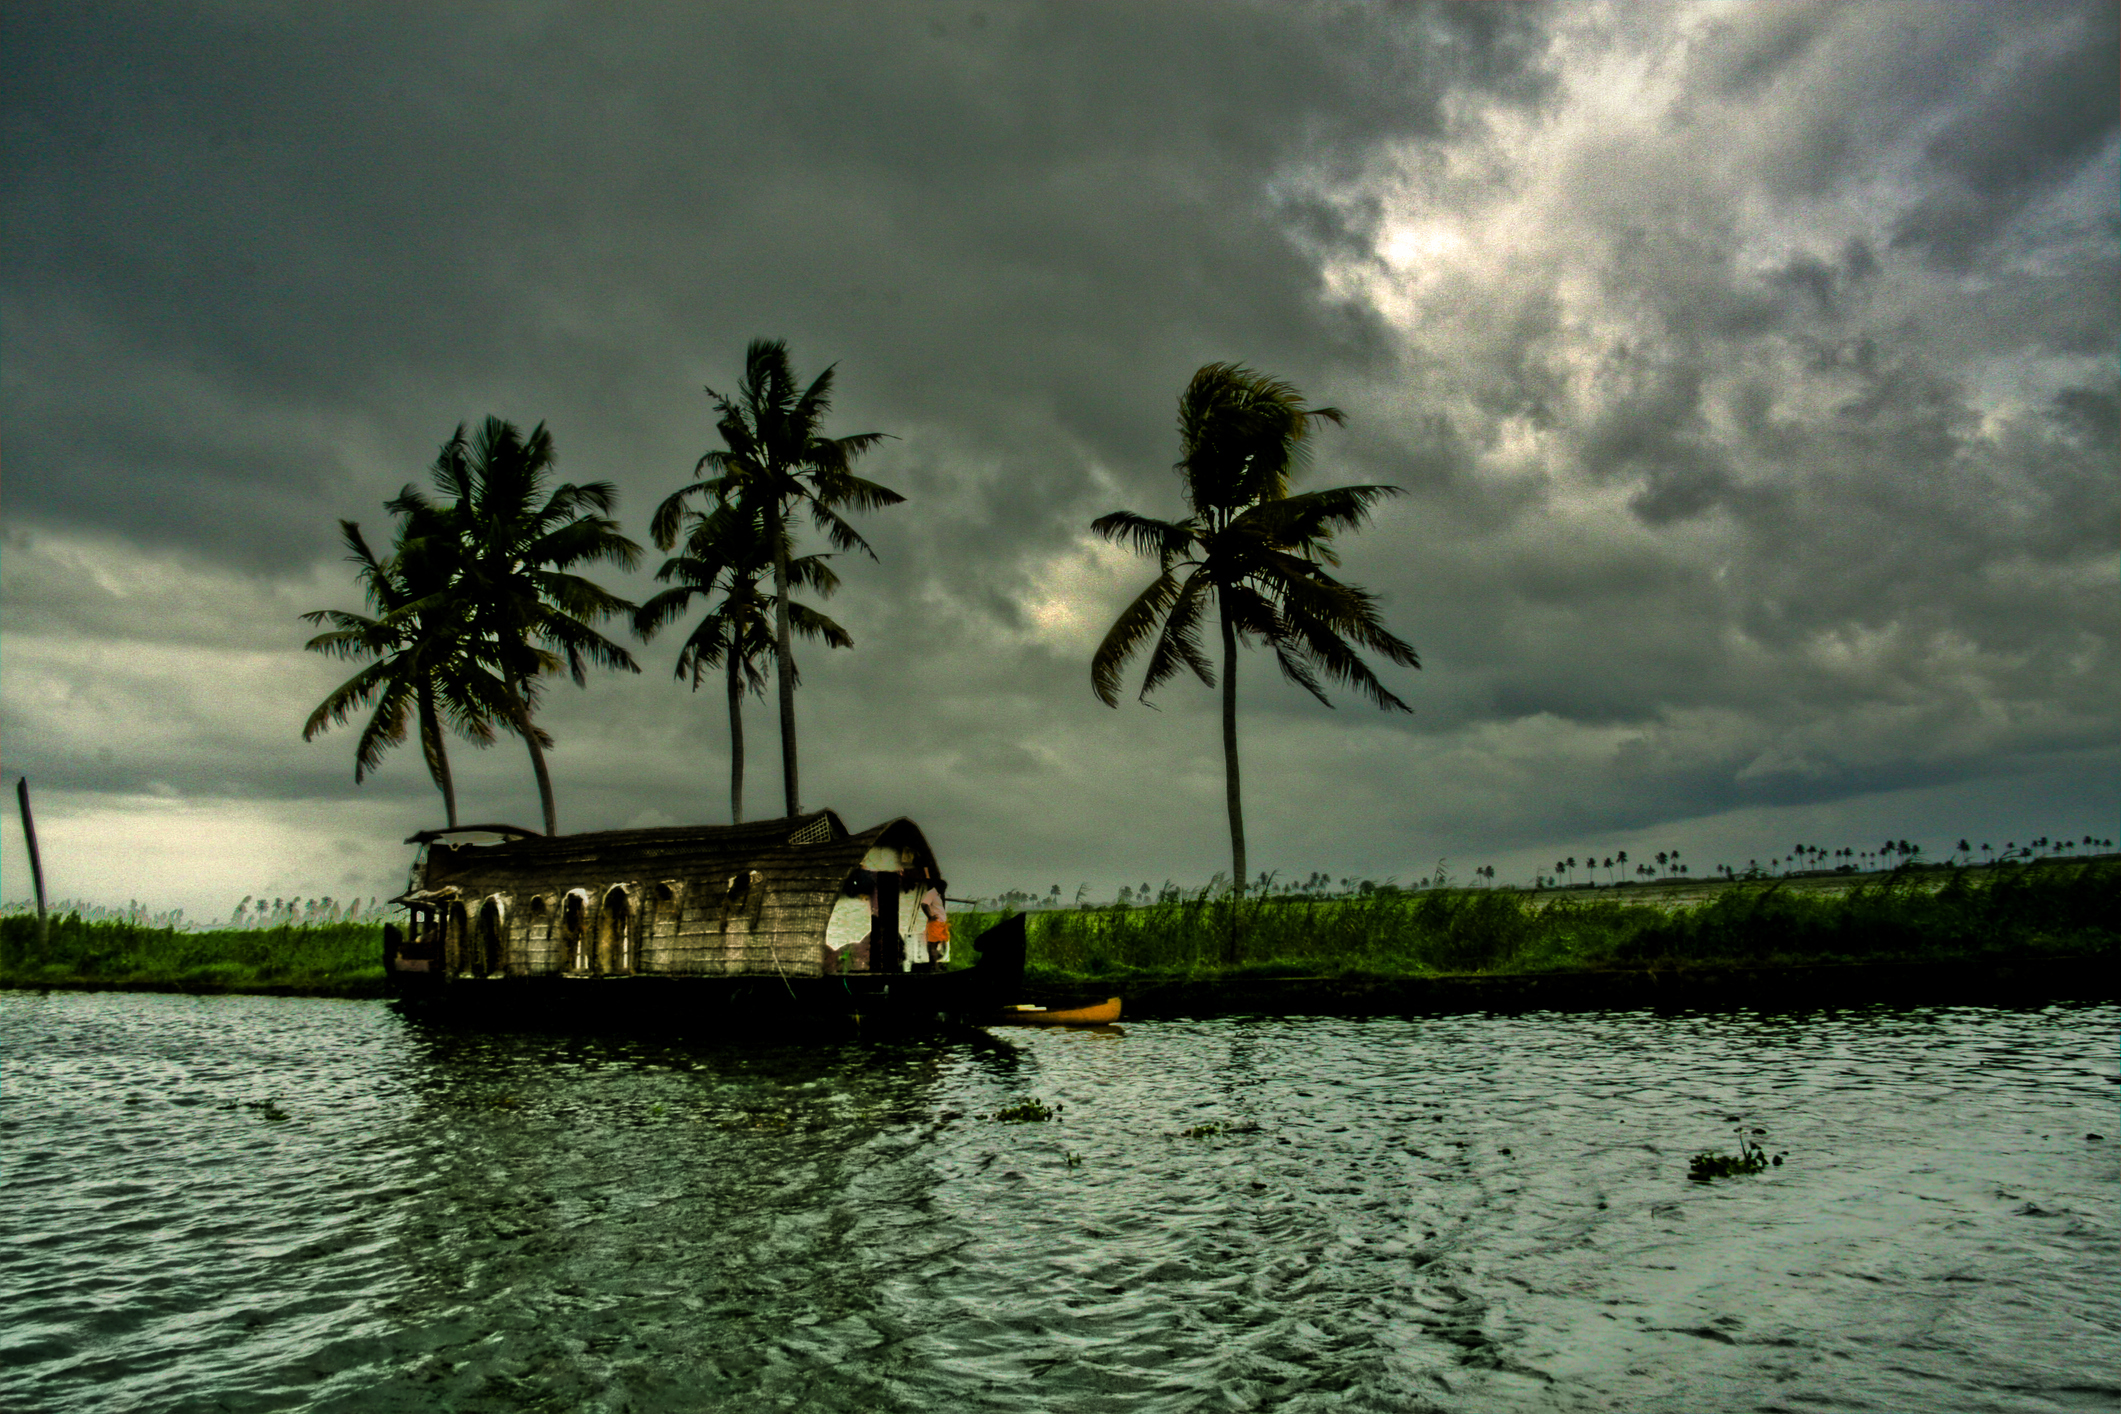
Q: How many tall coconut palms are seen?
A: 5